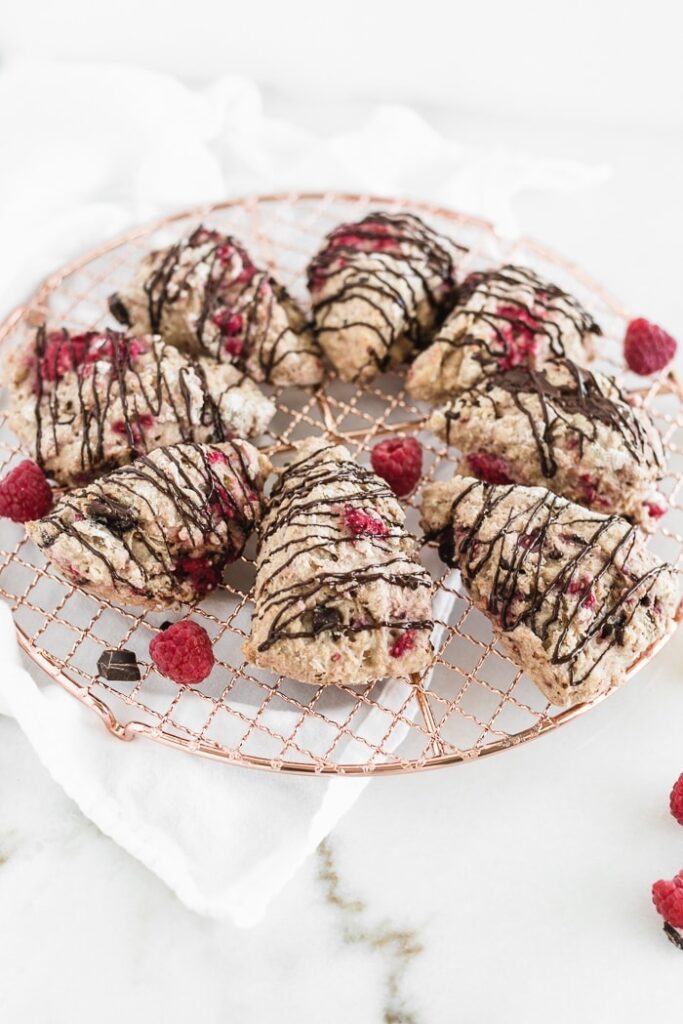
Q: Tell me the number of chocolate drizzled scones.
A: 8